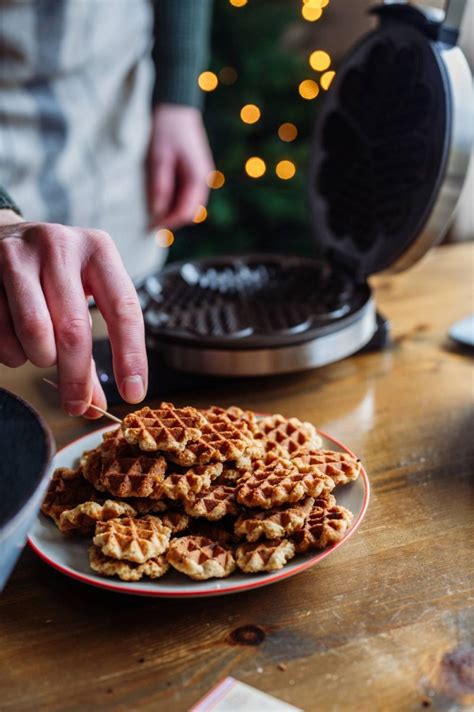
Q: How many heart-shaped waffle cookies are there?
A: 0